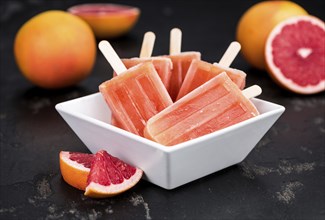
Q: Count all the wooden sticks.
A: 5